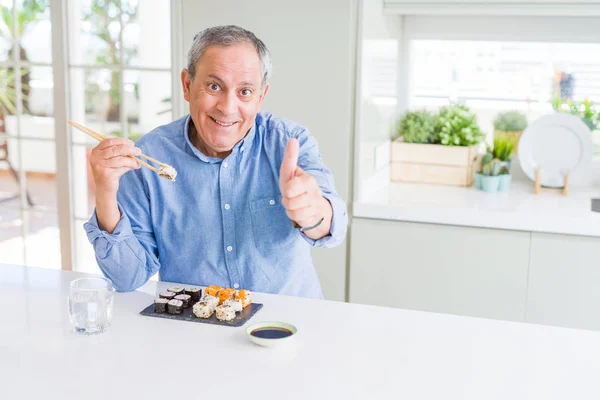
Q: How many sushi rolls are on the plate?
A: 13